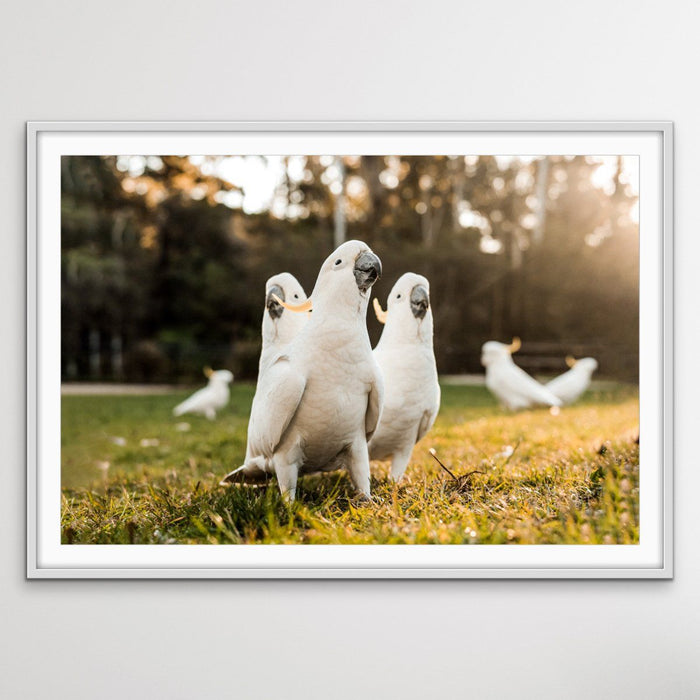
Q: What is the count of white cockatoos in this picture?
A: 6